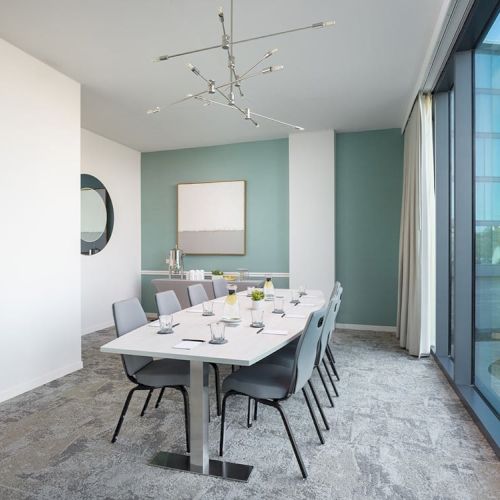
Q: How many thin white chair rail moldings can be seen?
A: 1